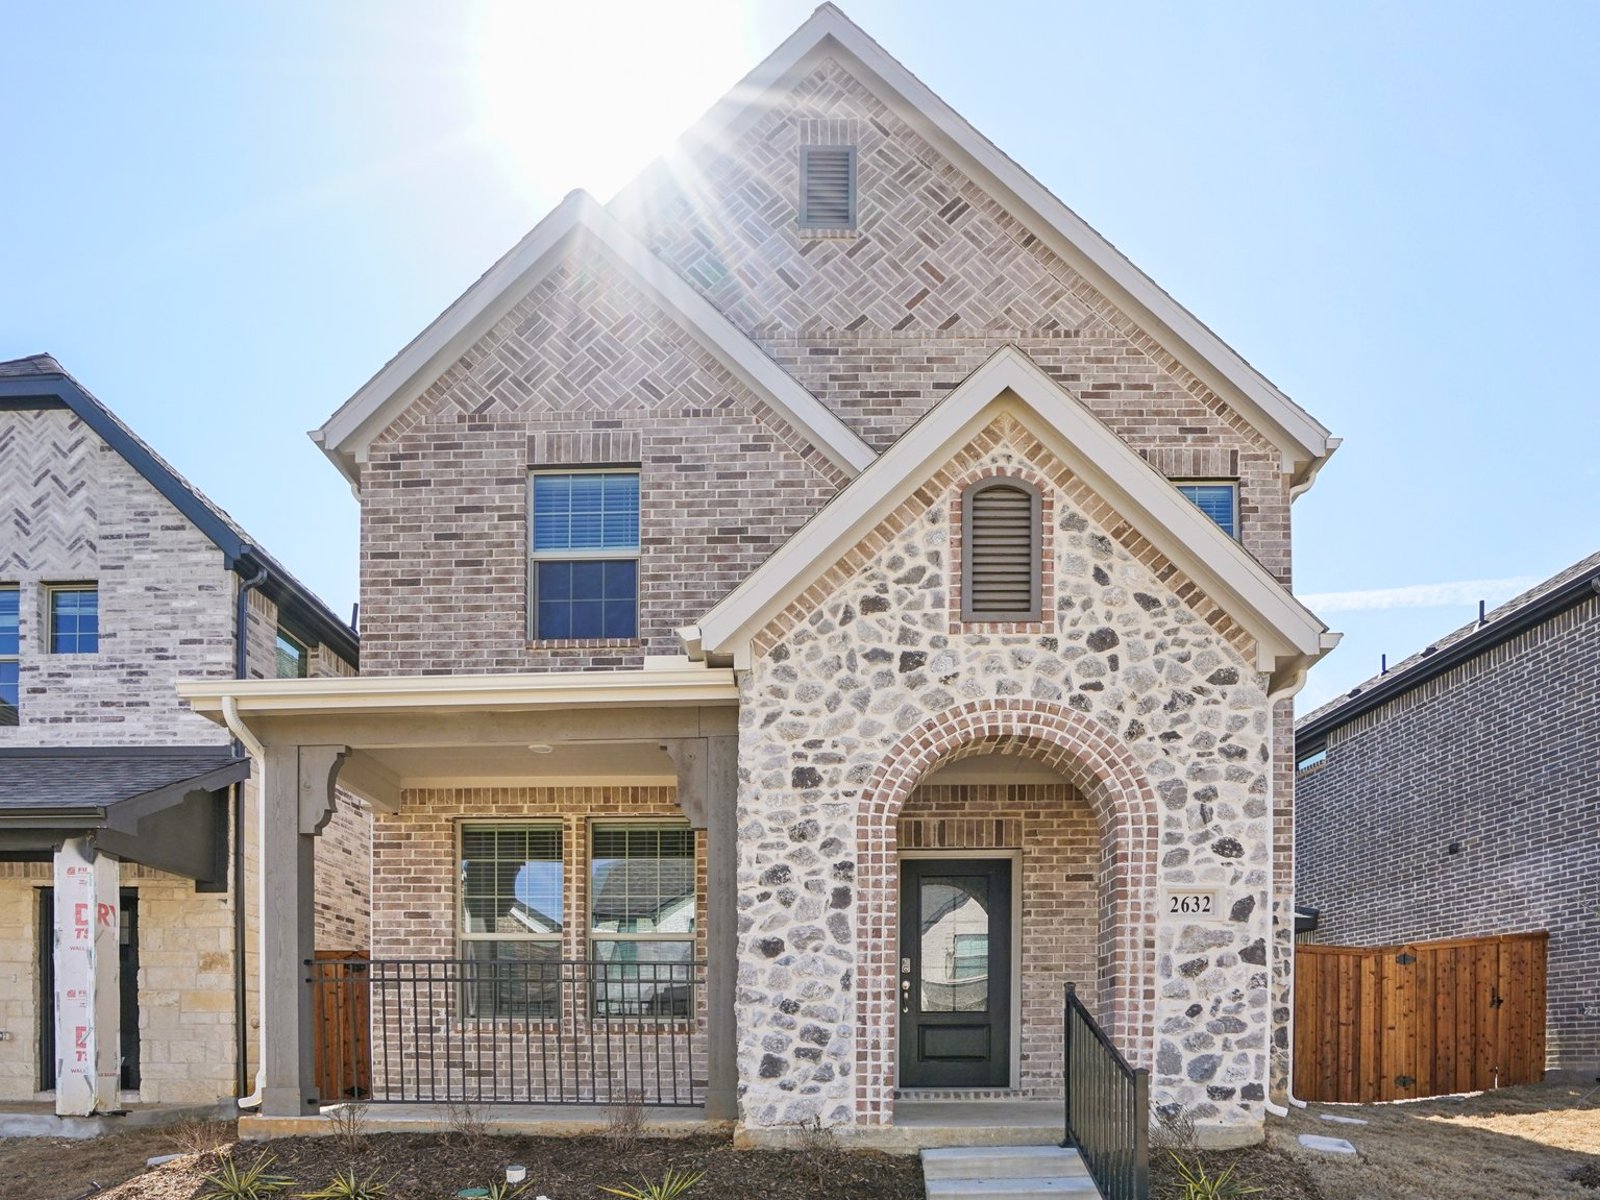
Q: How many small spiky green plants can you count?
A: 5